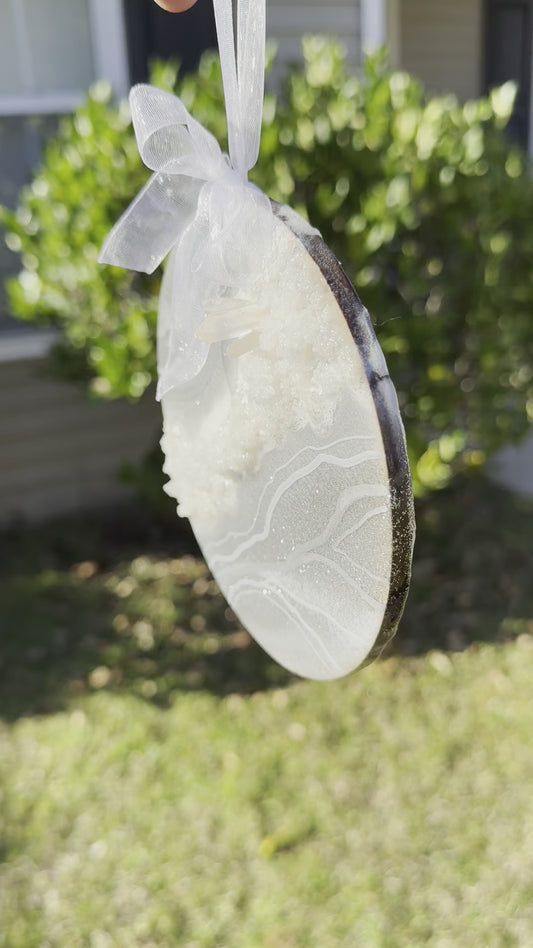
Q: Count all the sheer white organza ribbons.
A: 1